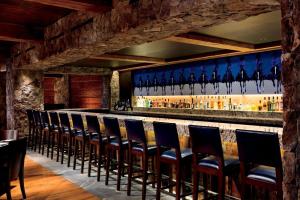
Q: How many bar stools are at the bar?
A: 12